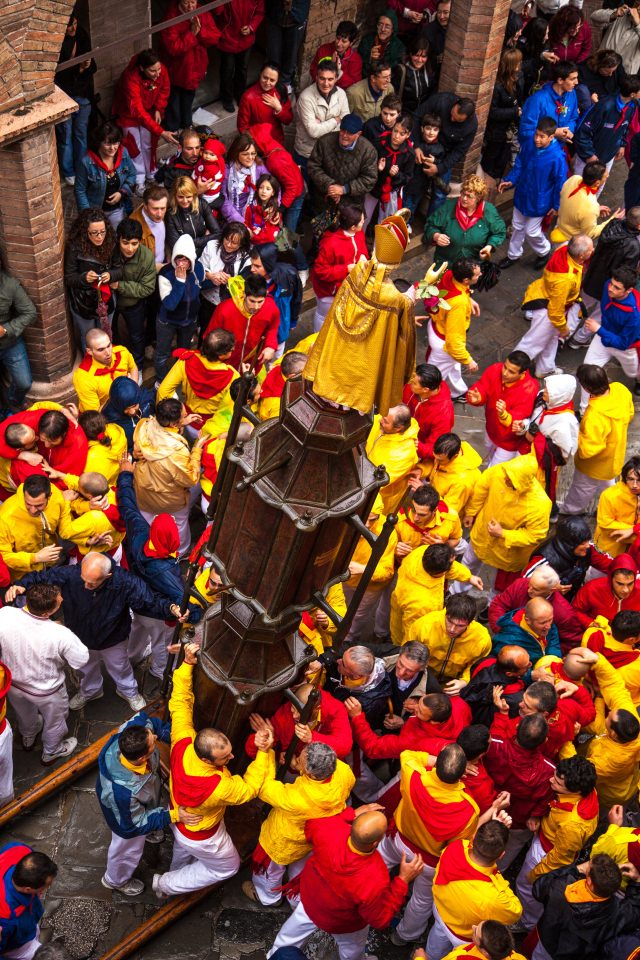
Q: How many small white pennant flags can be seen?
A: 0